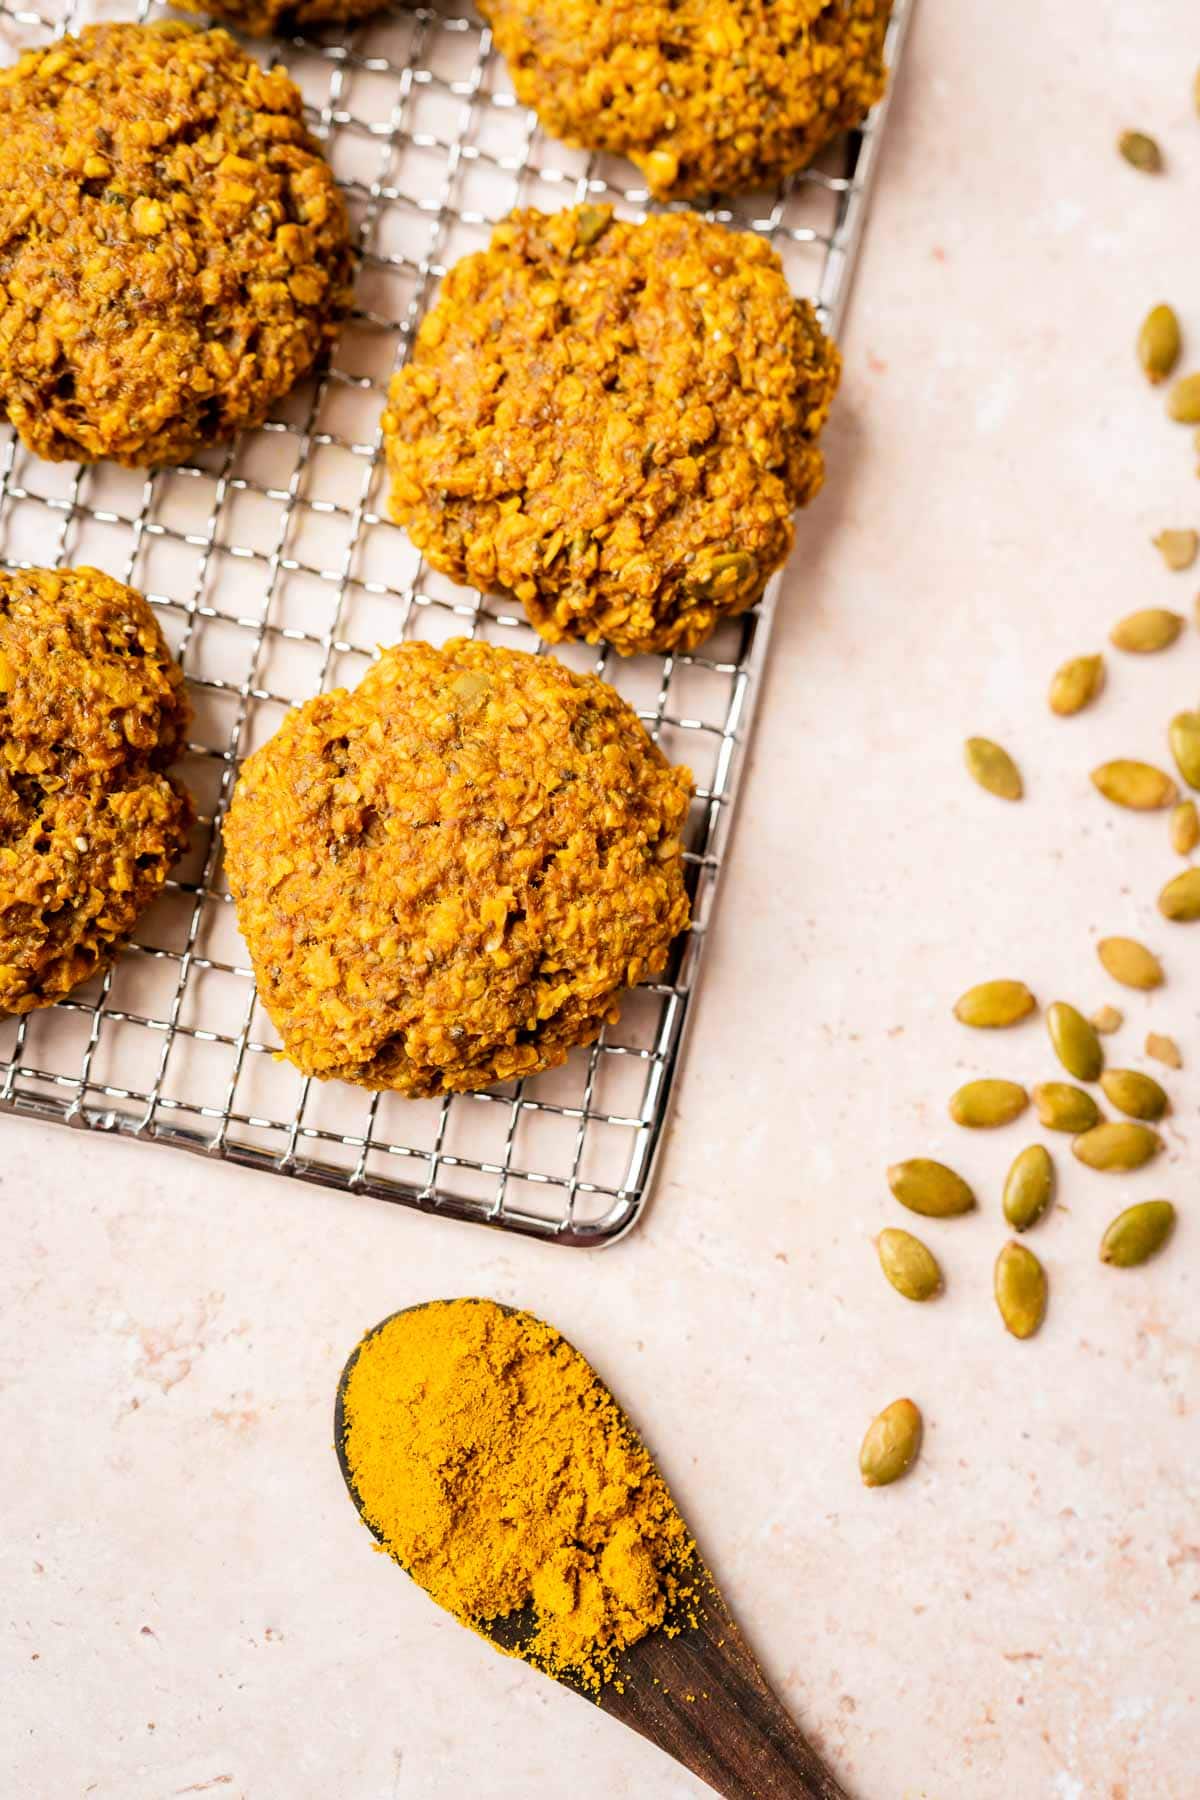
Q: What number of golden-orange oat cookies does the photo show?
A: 6